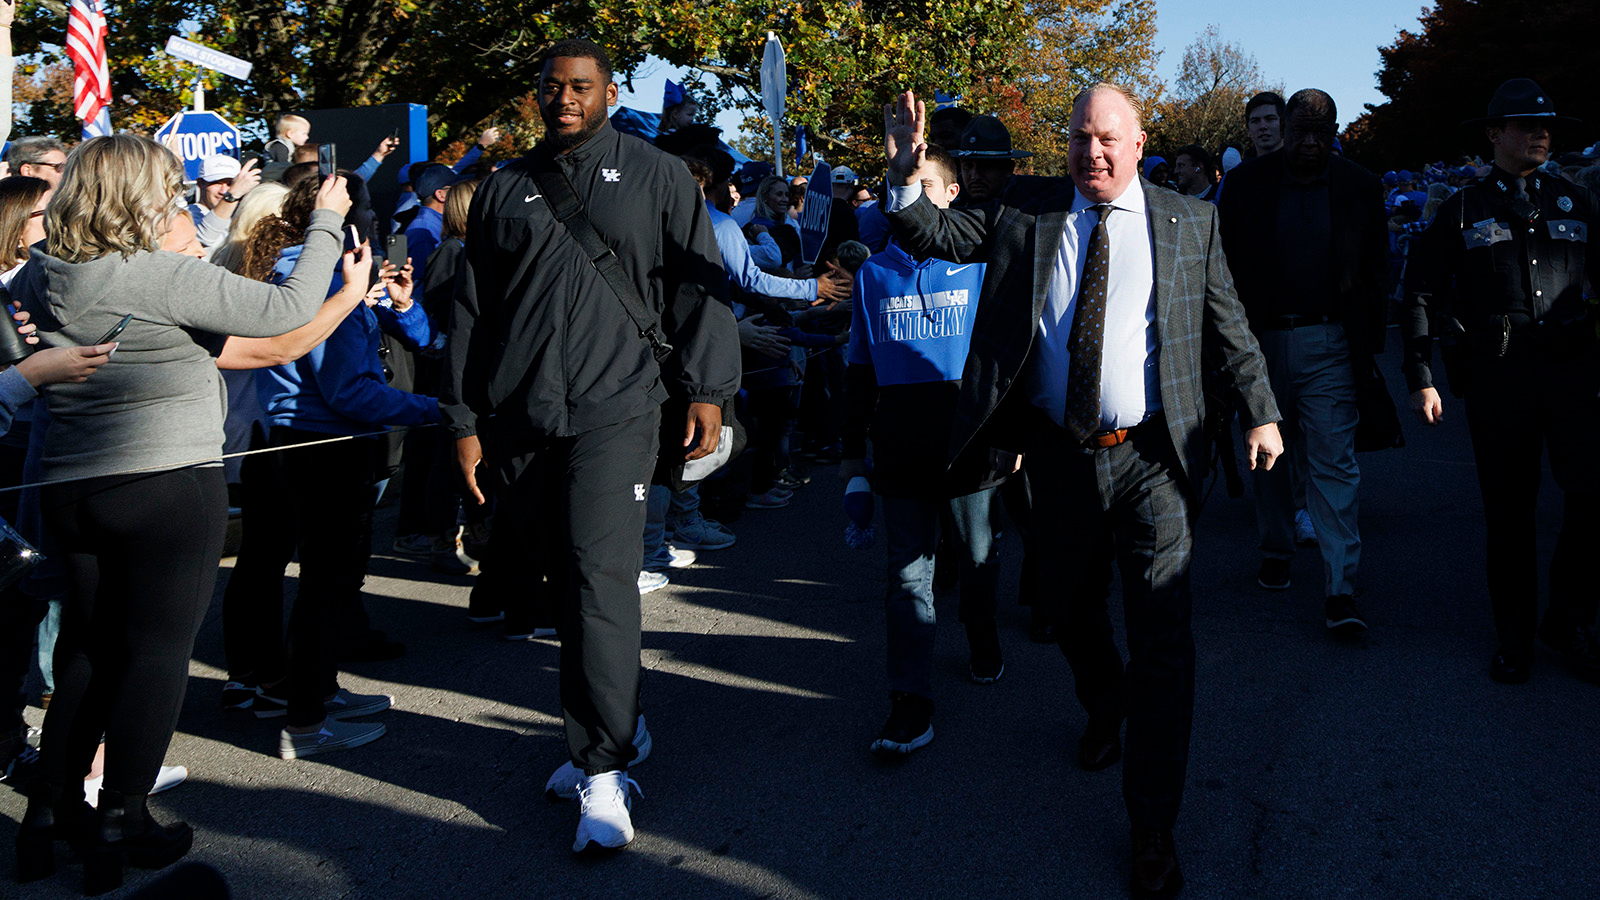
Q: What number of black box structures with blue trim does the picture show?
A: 1